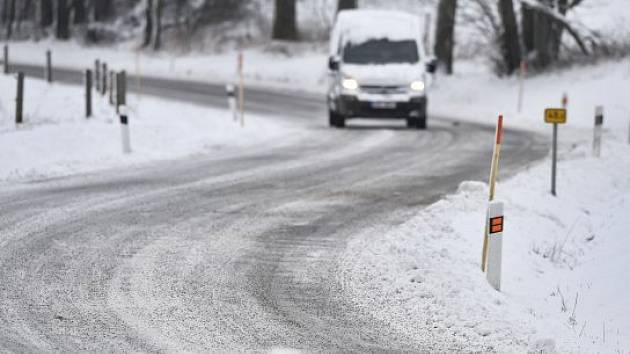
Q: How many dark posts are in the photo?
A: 8